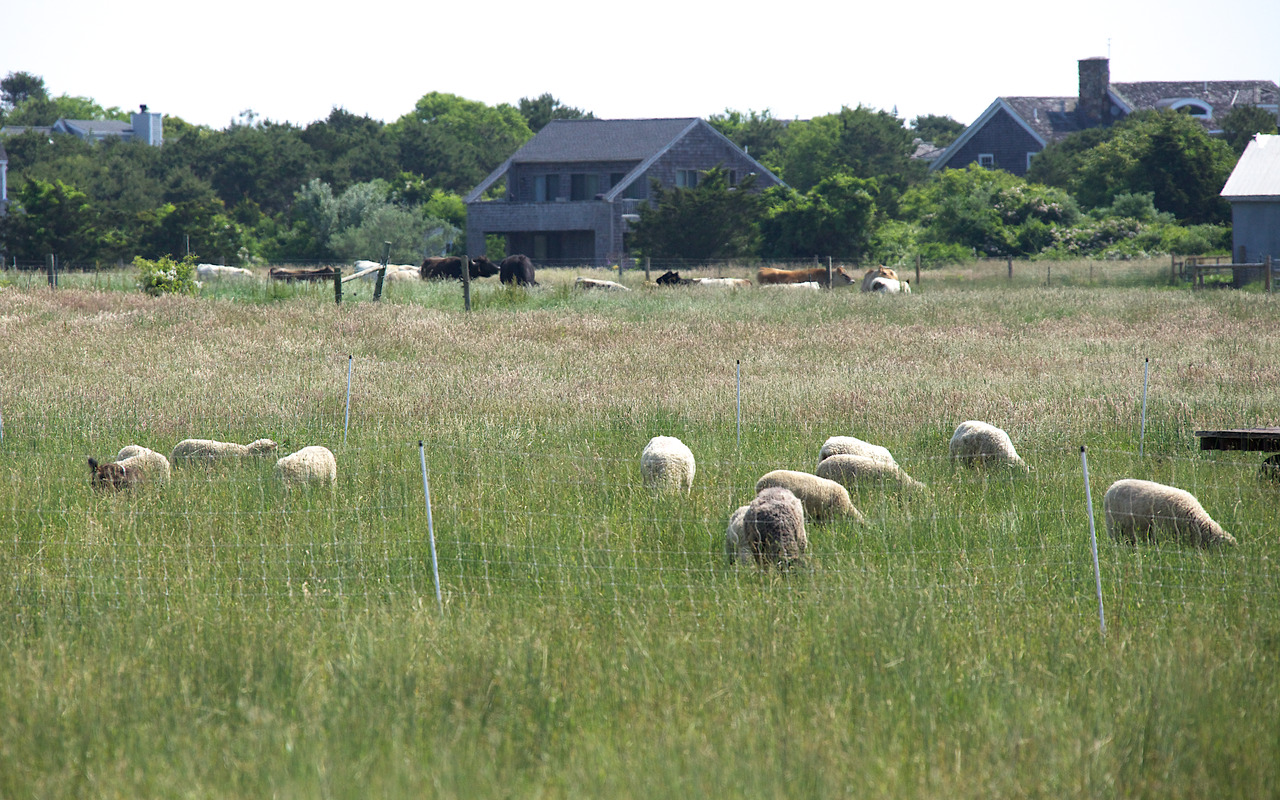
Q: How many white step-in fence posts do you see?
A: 5